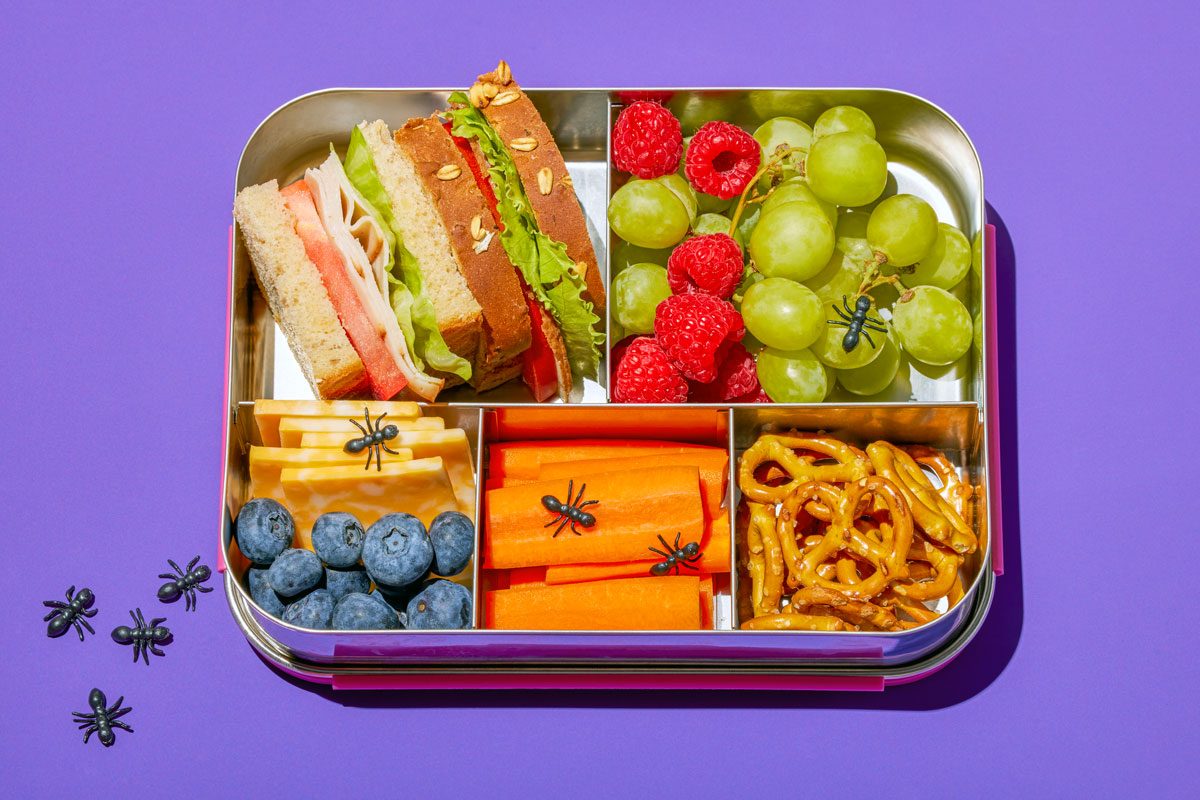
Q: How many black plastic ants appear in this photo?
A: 8